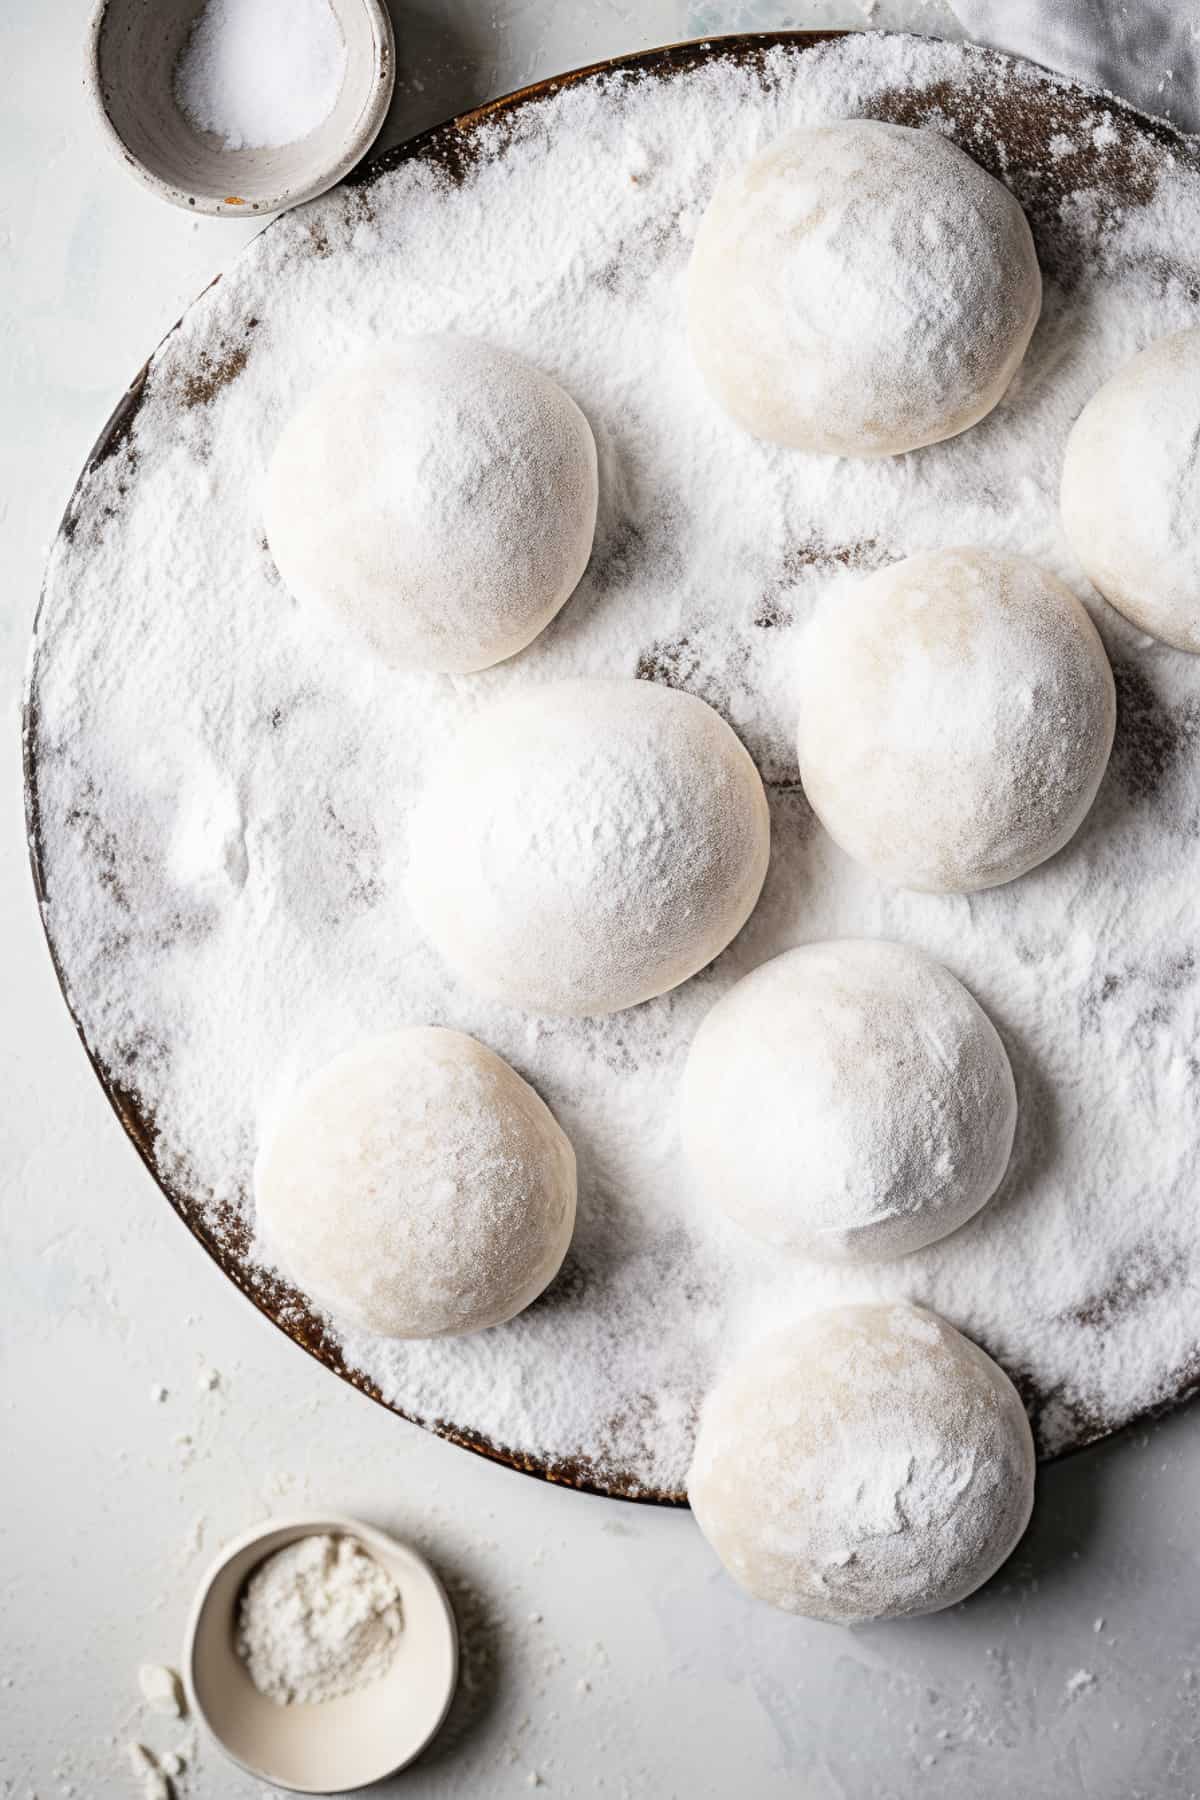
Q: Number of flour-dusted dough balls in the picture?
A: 8